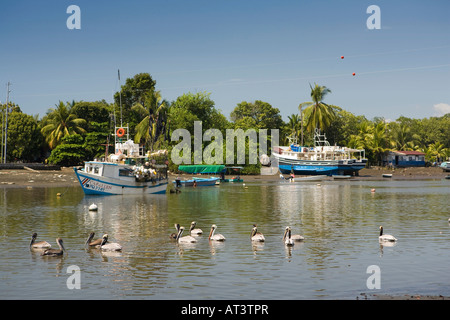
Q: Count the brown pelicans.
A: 12